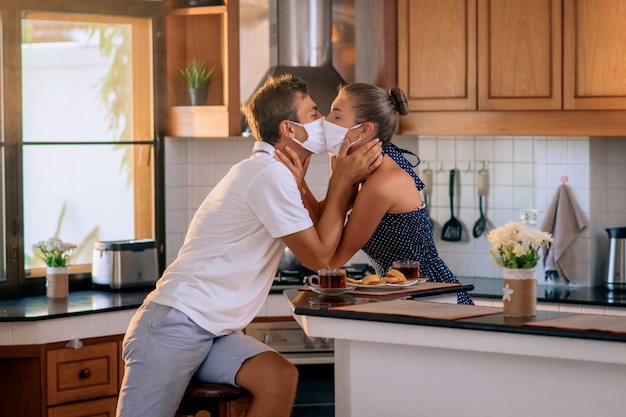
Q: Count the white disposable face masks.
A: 2